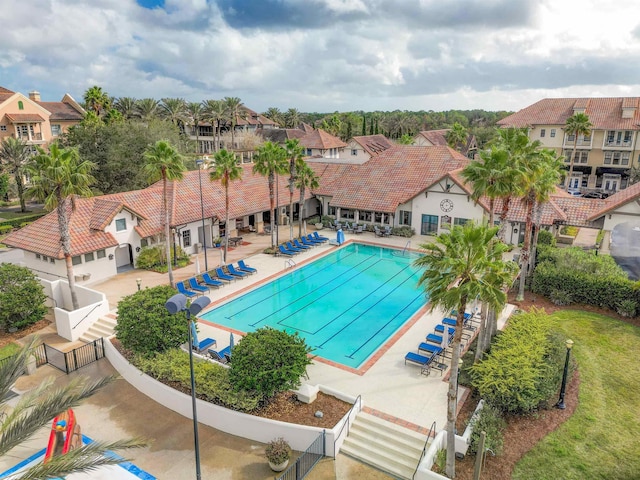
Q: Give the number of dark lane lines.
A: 6